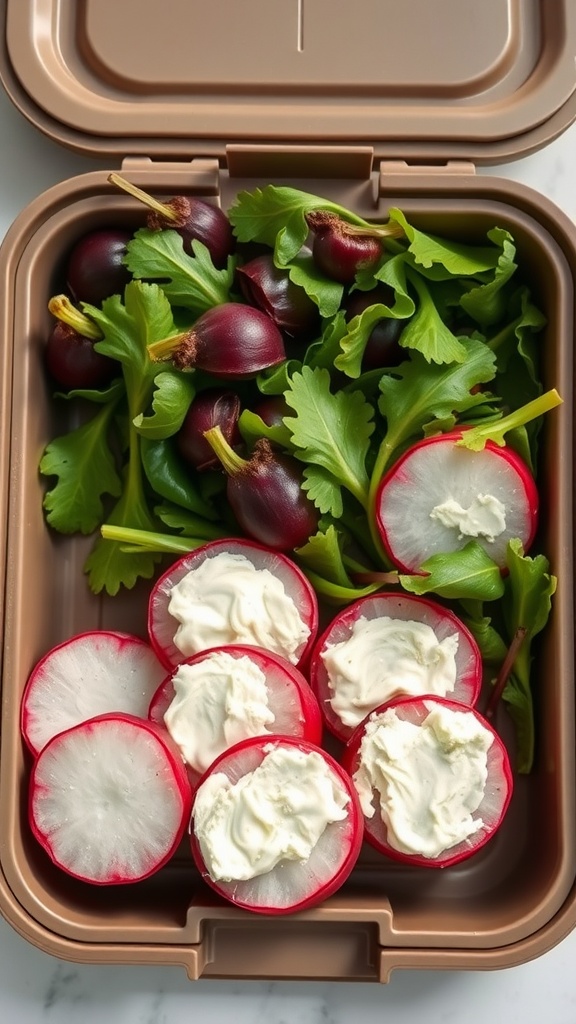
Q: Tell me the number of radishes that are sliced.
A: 8